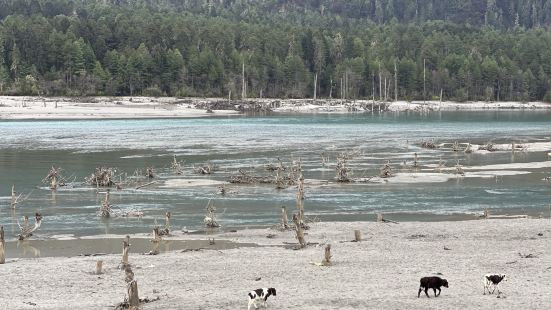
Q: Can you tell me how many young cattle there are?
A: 3